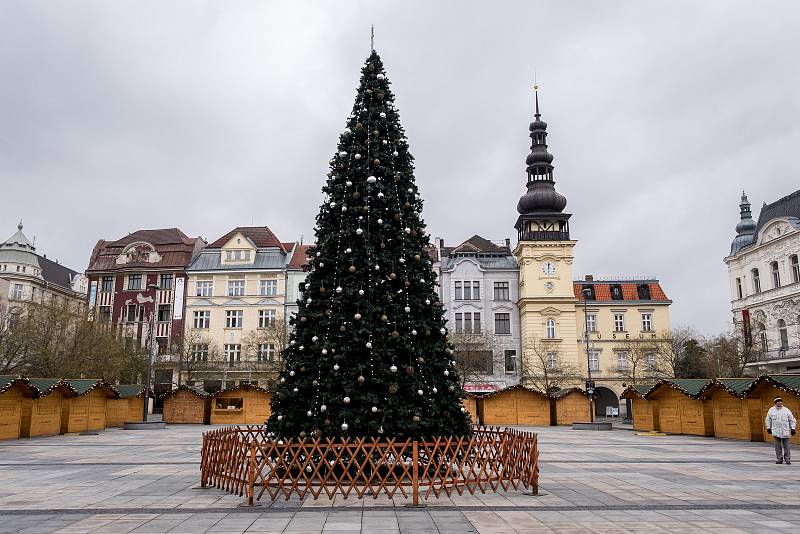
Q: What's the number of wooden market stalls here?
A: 13